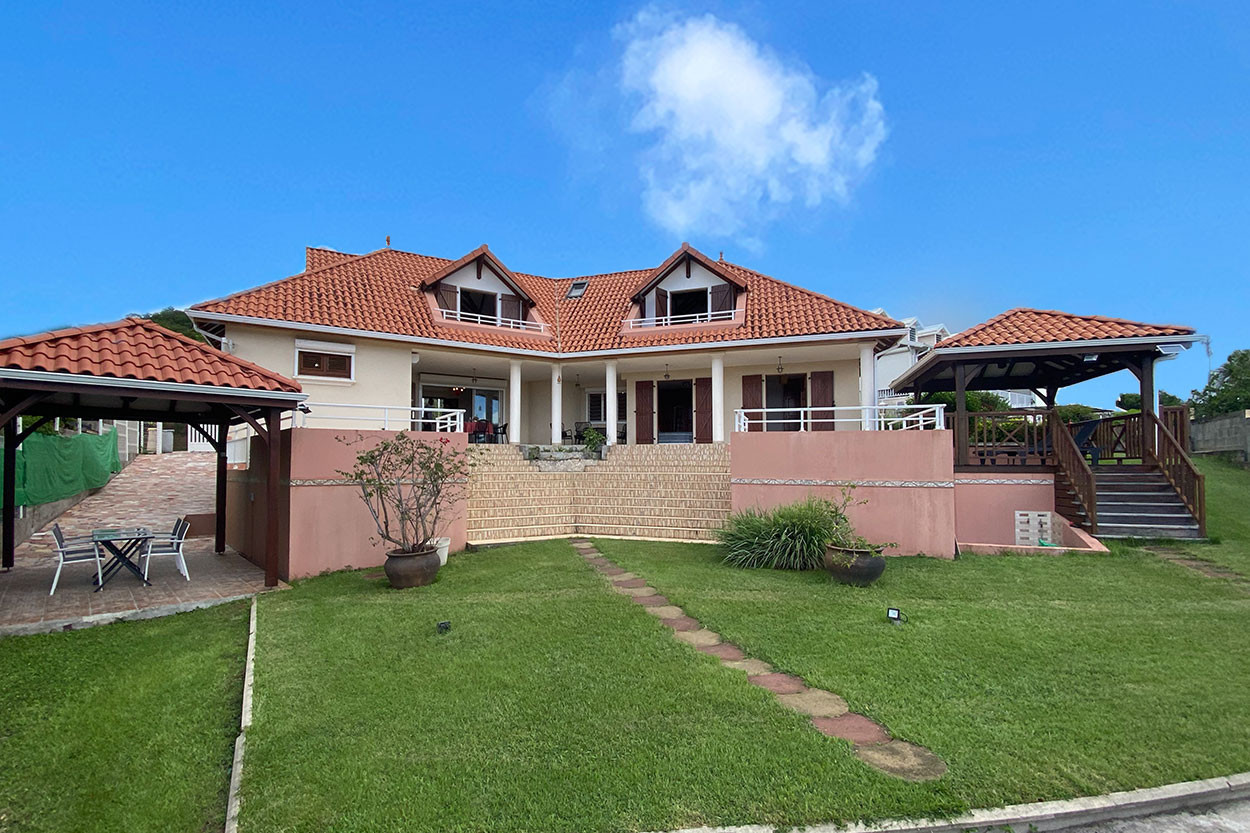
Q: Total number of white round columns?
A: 5